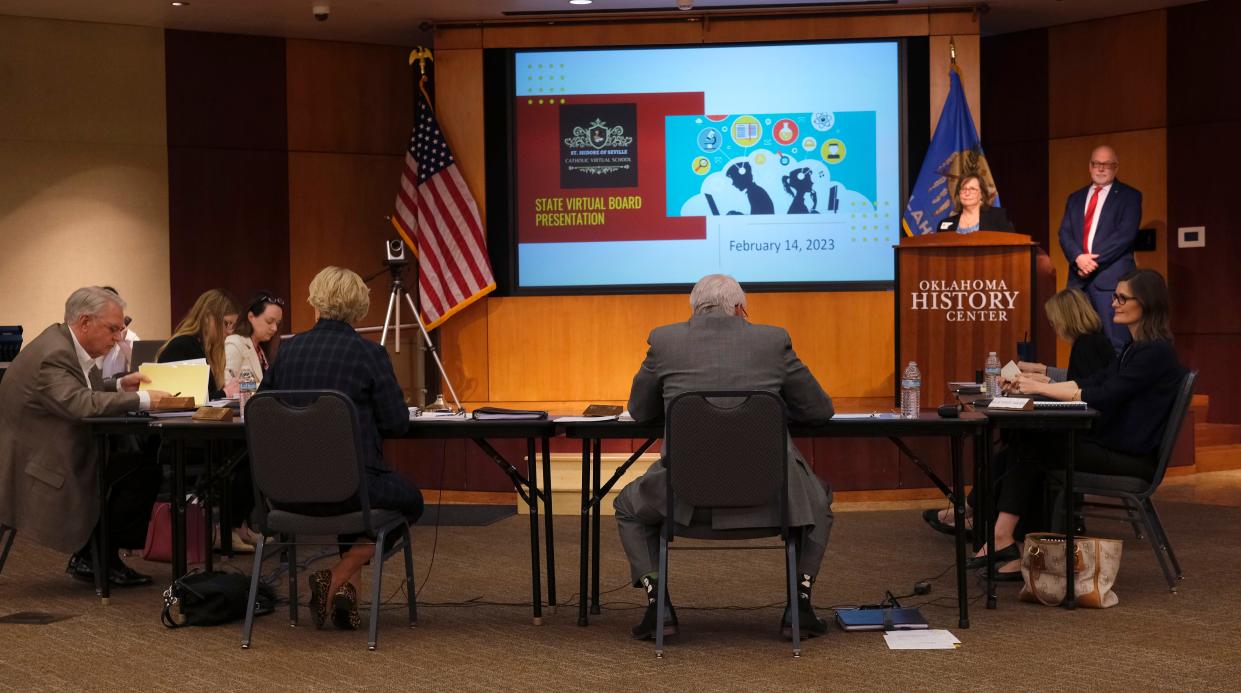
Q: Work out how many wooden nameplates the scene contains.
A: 4